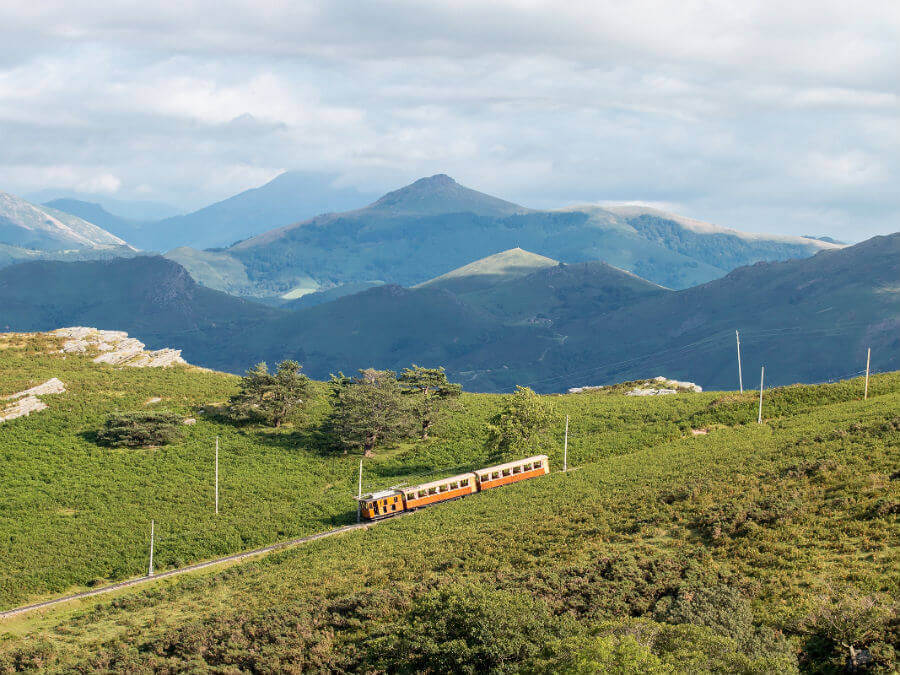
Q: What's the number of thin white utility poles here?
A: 7